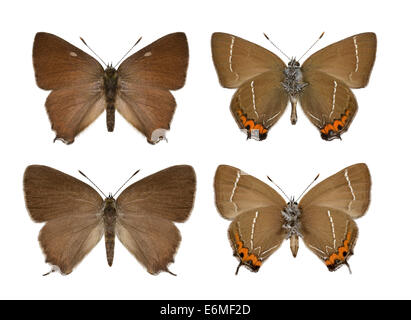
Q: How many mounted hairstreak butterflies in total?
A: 4